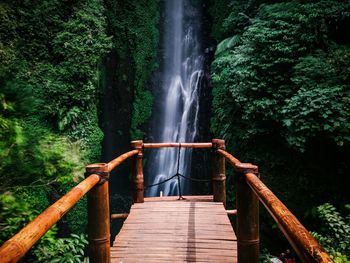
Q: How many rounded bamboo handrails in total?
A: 5